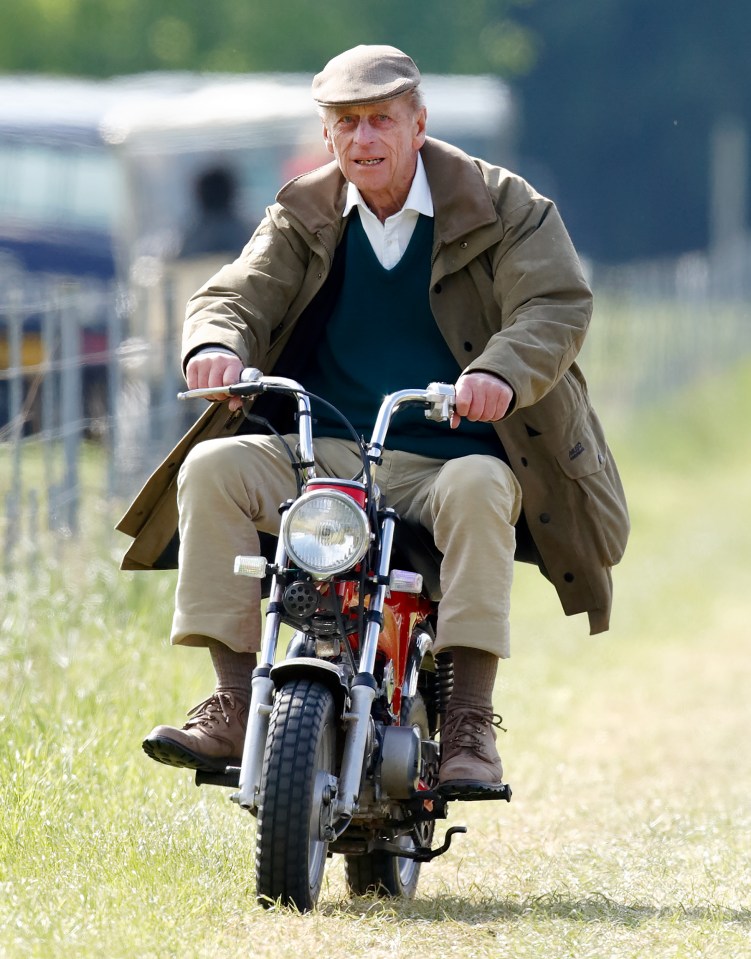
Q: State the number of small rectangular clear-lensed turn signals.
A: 2